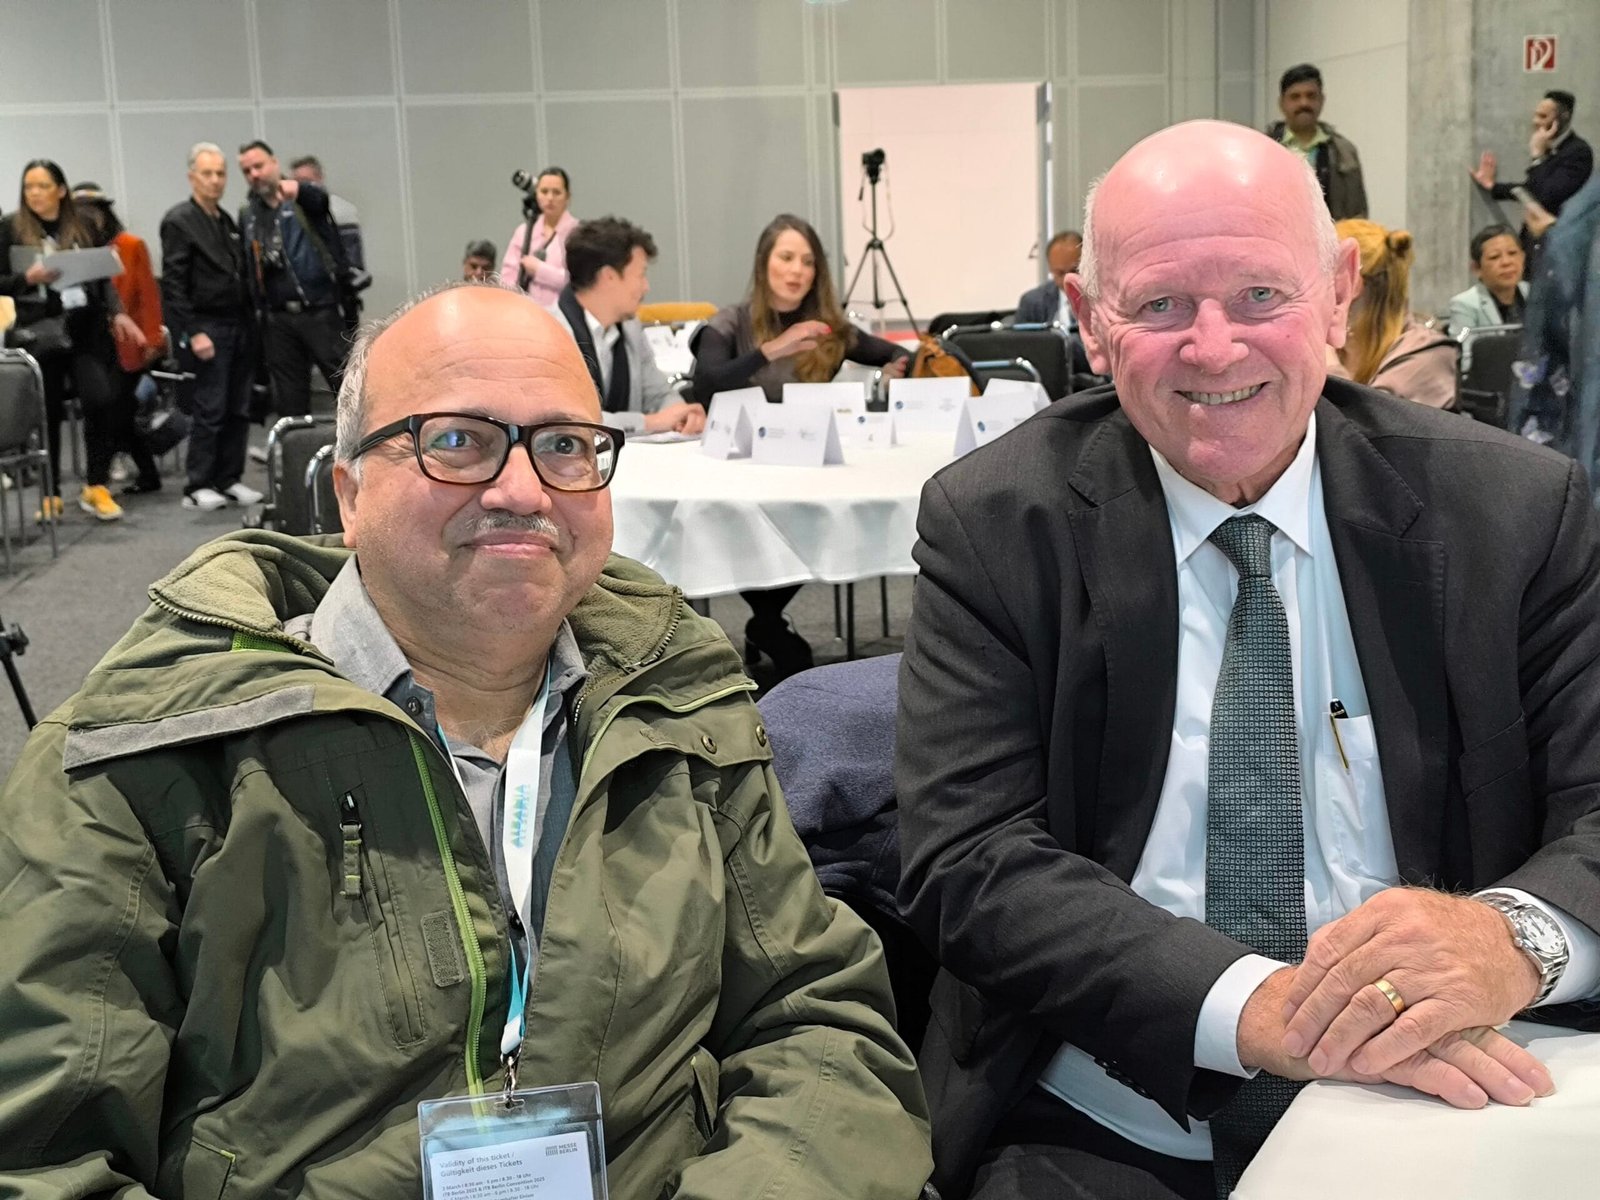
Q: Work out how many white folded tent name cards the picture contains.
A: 7